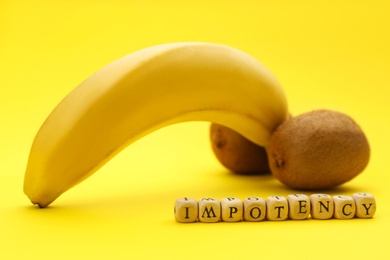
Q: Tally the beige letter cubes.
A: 9